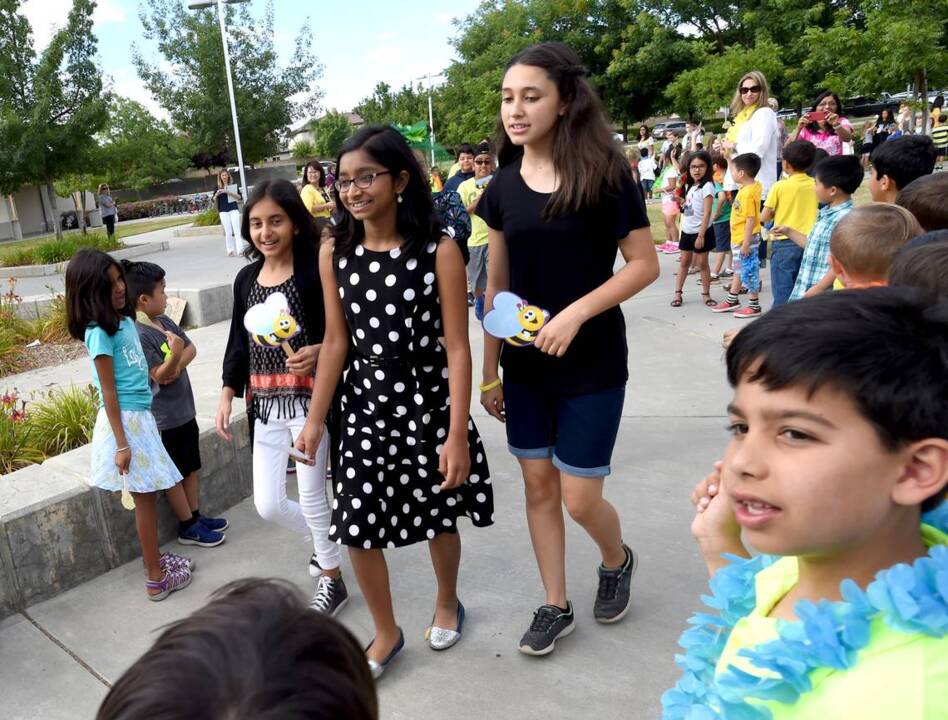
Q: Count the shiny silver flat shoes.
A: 2